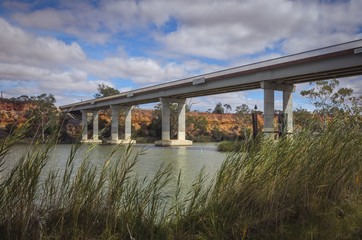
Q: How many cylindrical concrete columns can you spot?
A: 8